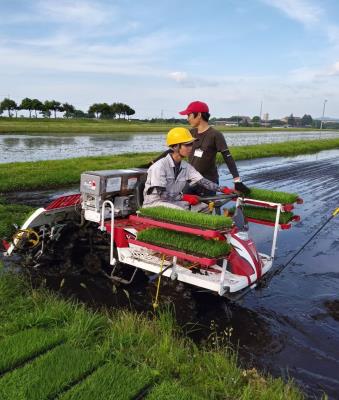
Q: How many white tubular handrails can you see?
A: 2